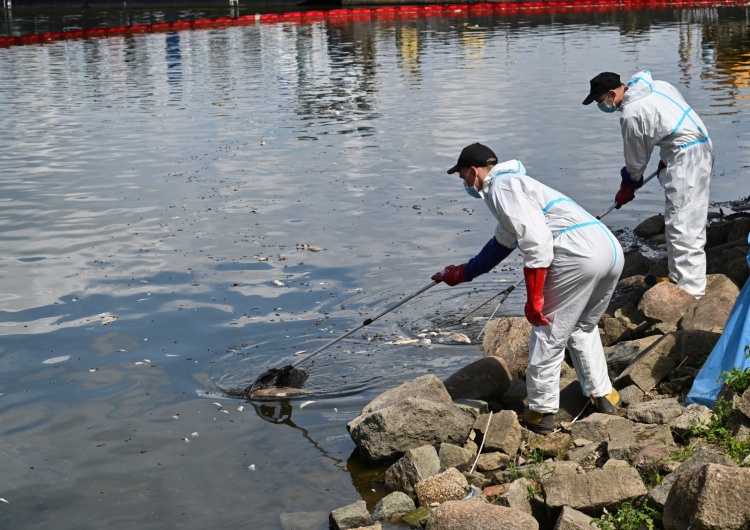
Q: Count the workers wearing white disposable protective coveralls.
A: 2